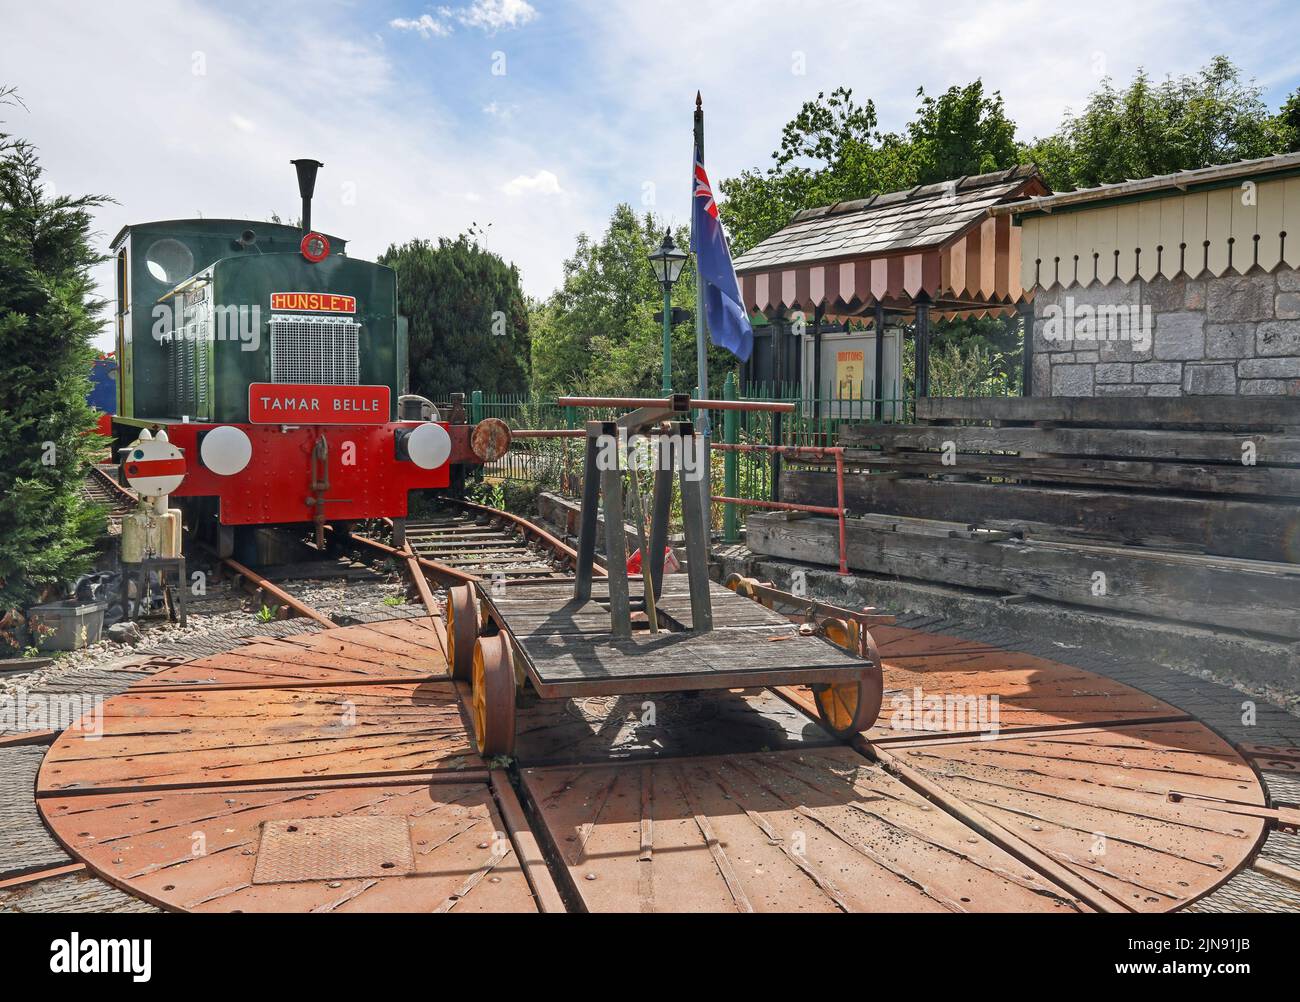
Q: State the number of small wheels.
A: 4